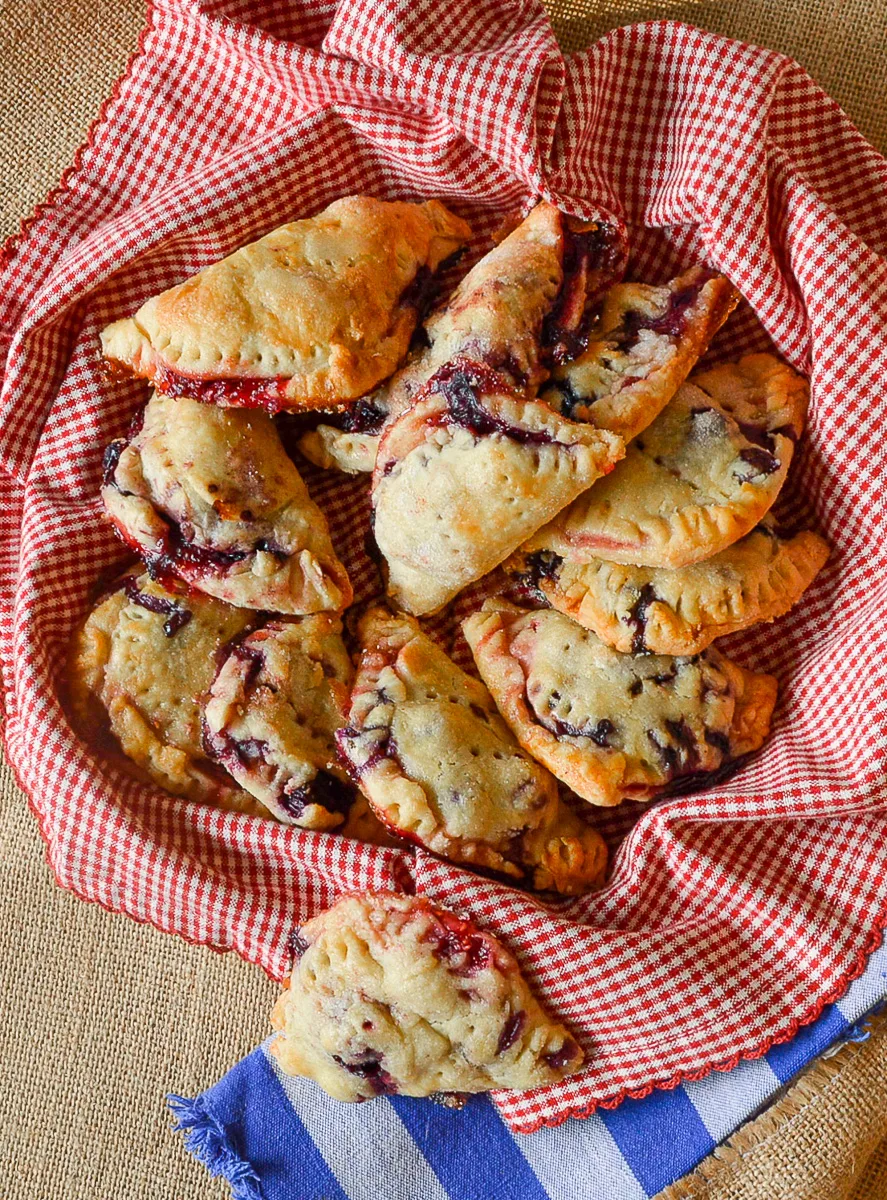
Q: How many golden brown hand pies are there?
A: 12